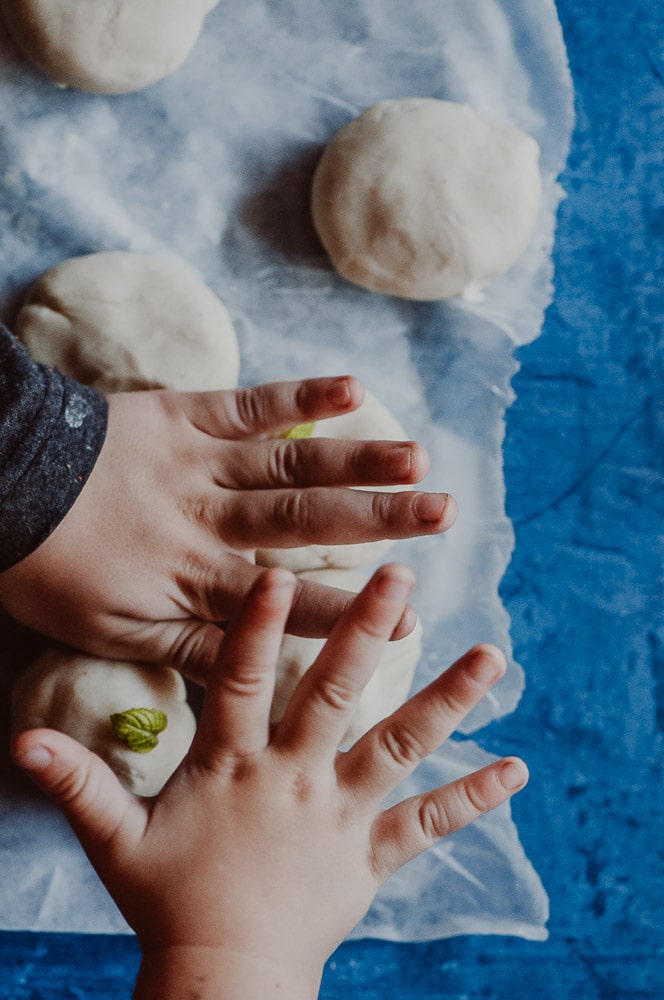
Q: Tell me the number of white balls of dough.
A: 6